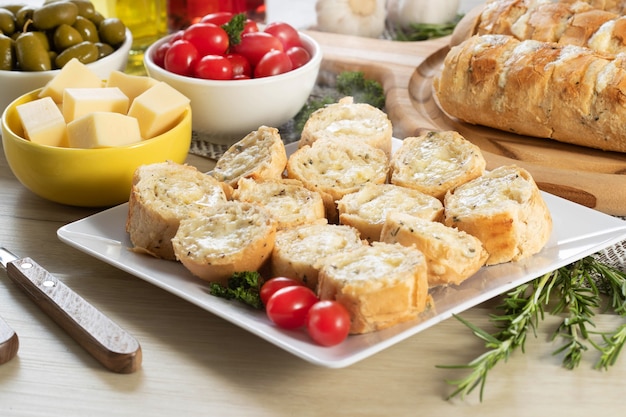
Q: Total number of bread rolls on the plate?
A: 12